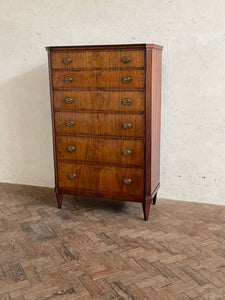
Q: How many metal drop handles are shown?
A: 12